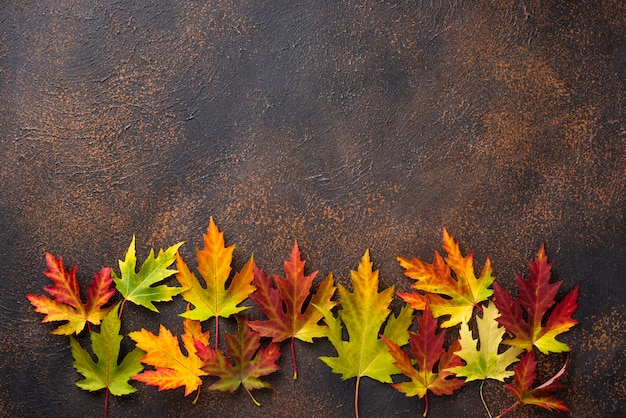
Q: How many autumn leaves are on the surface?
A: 13